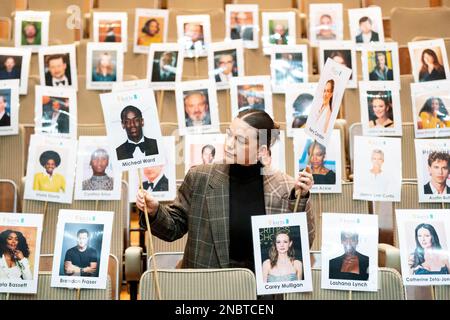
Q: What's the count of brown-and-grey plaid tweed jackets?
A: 1